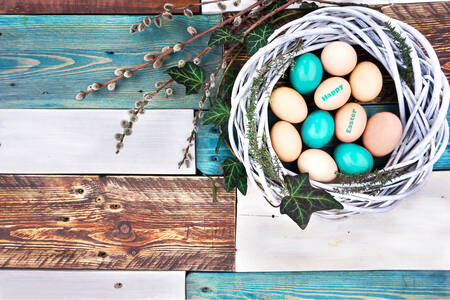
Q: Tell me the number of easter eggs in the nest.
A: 11